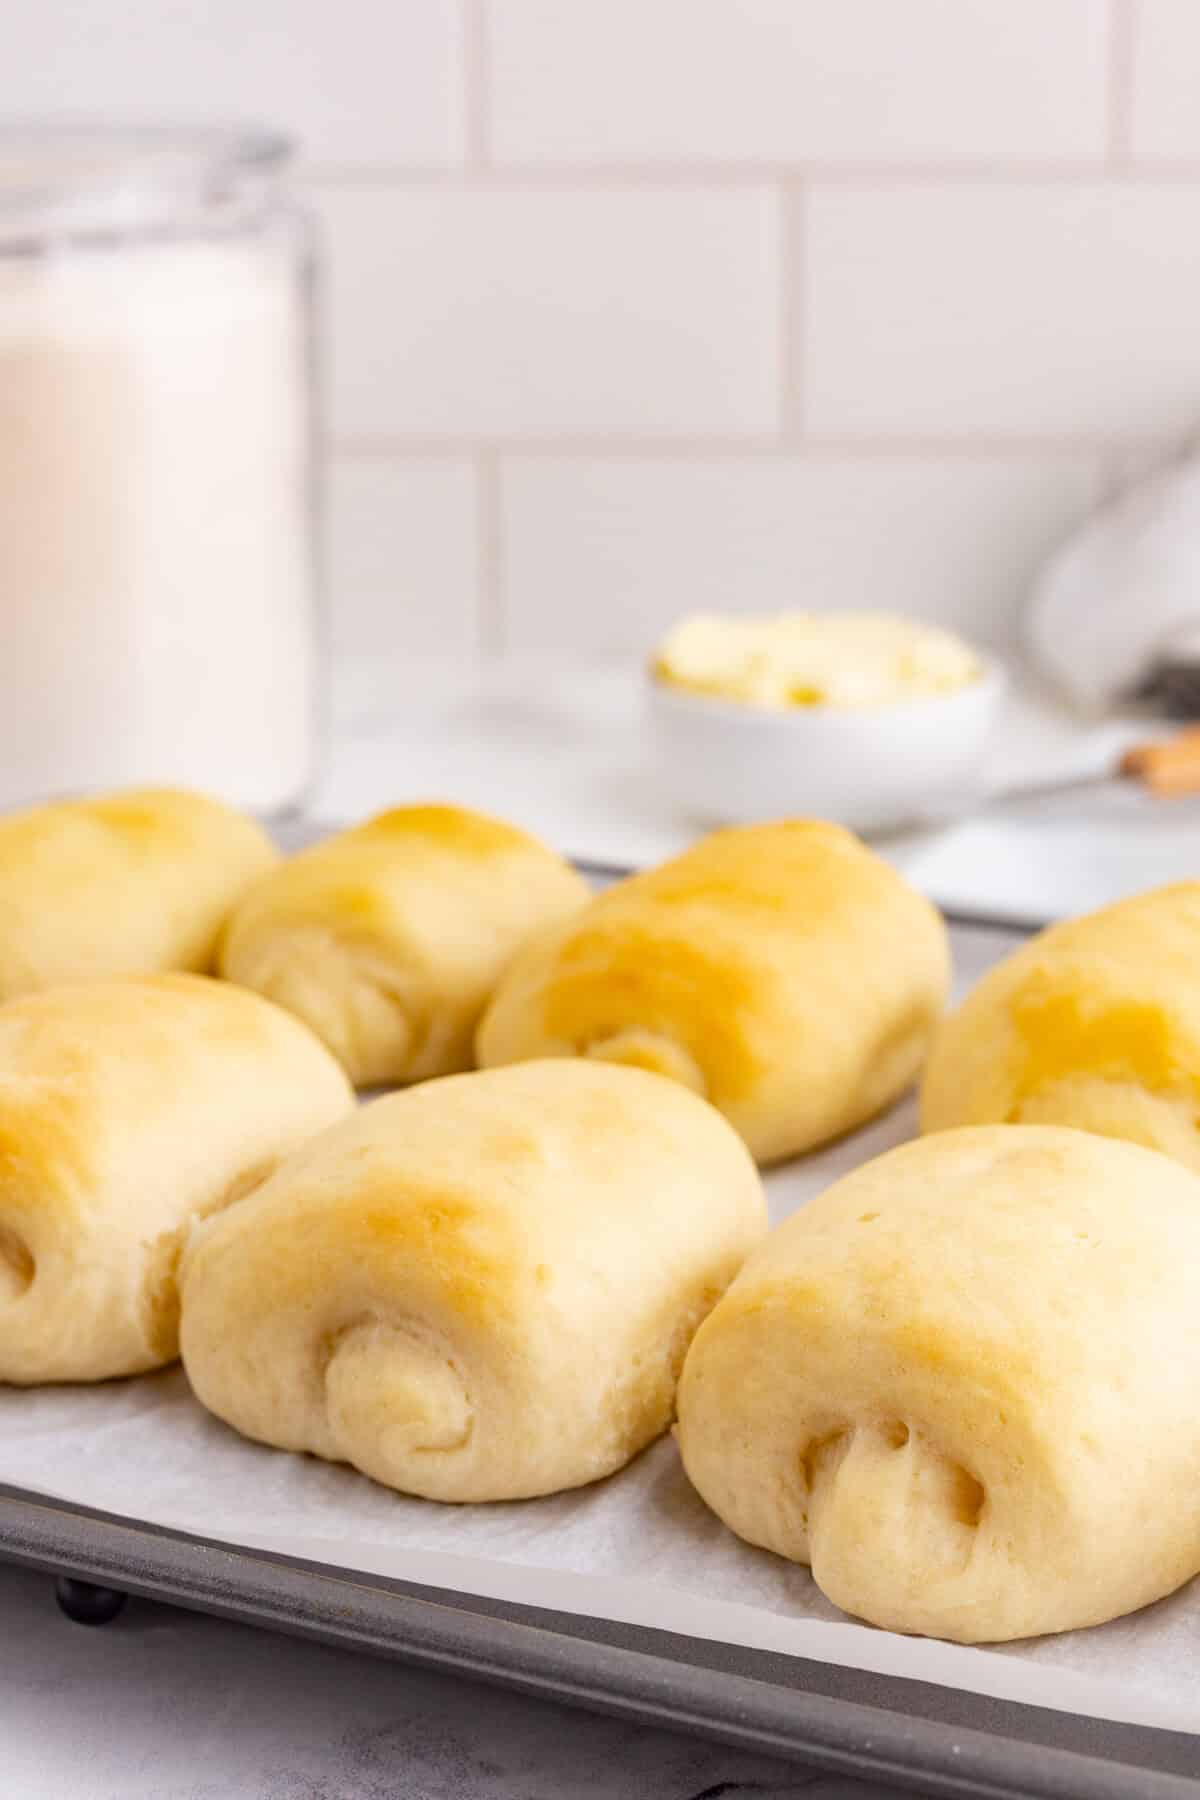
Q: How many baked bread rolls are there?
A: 7